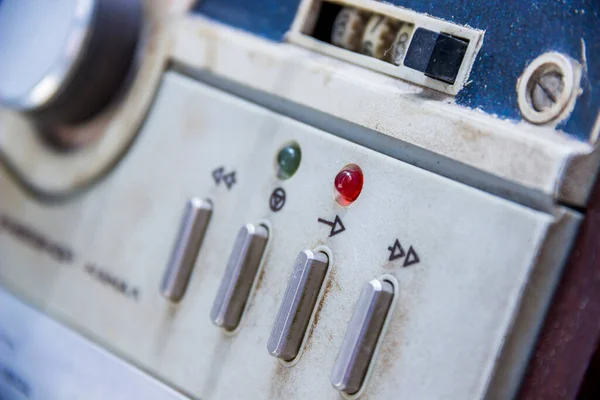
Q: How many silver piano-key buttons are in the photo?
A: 4